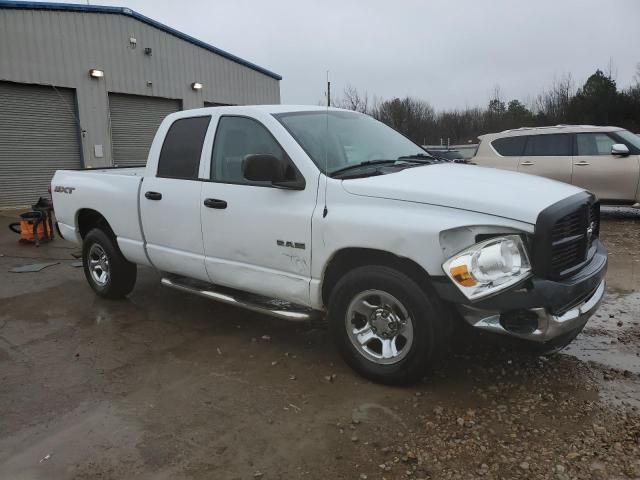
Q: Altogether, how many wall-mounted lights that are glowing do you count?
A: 2